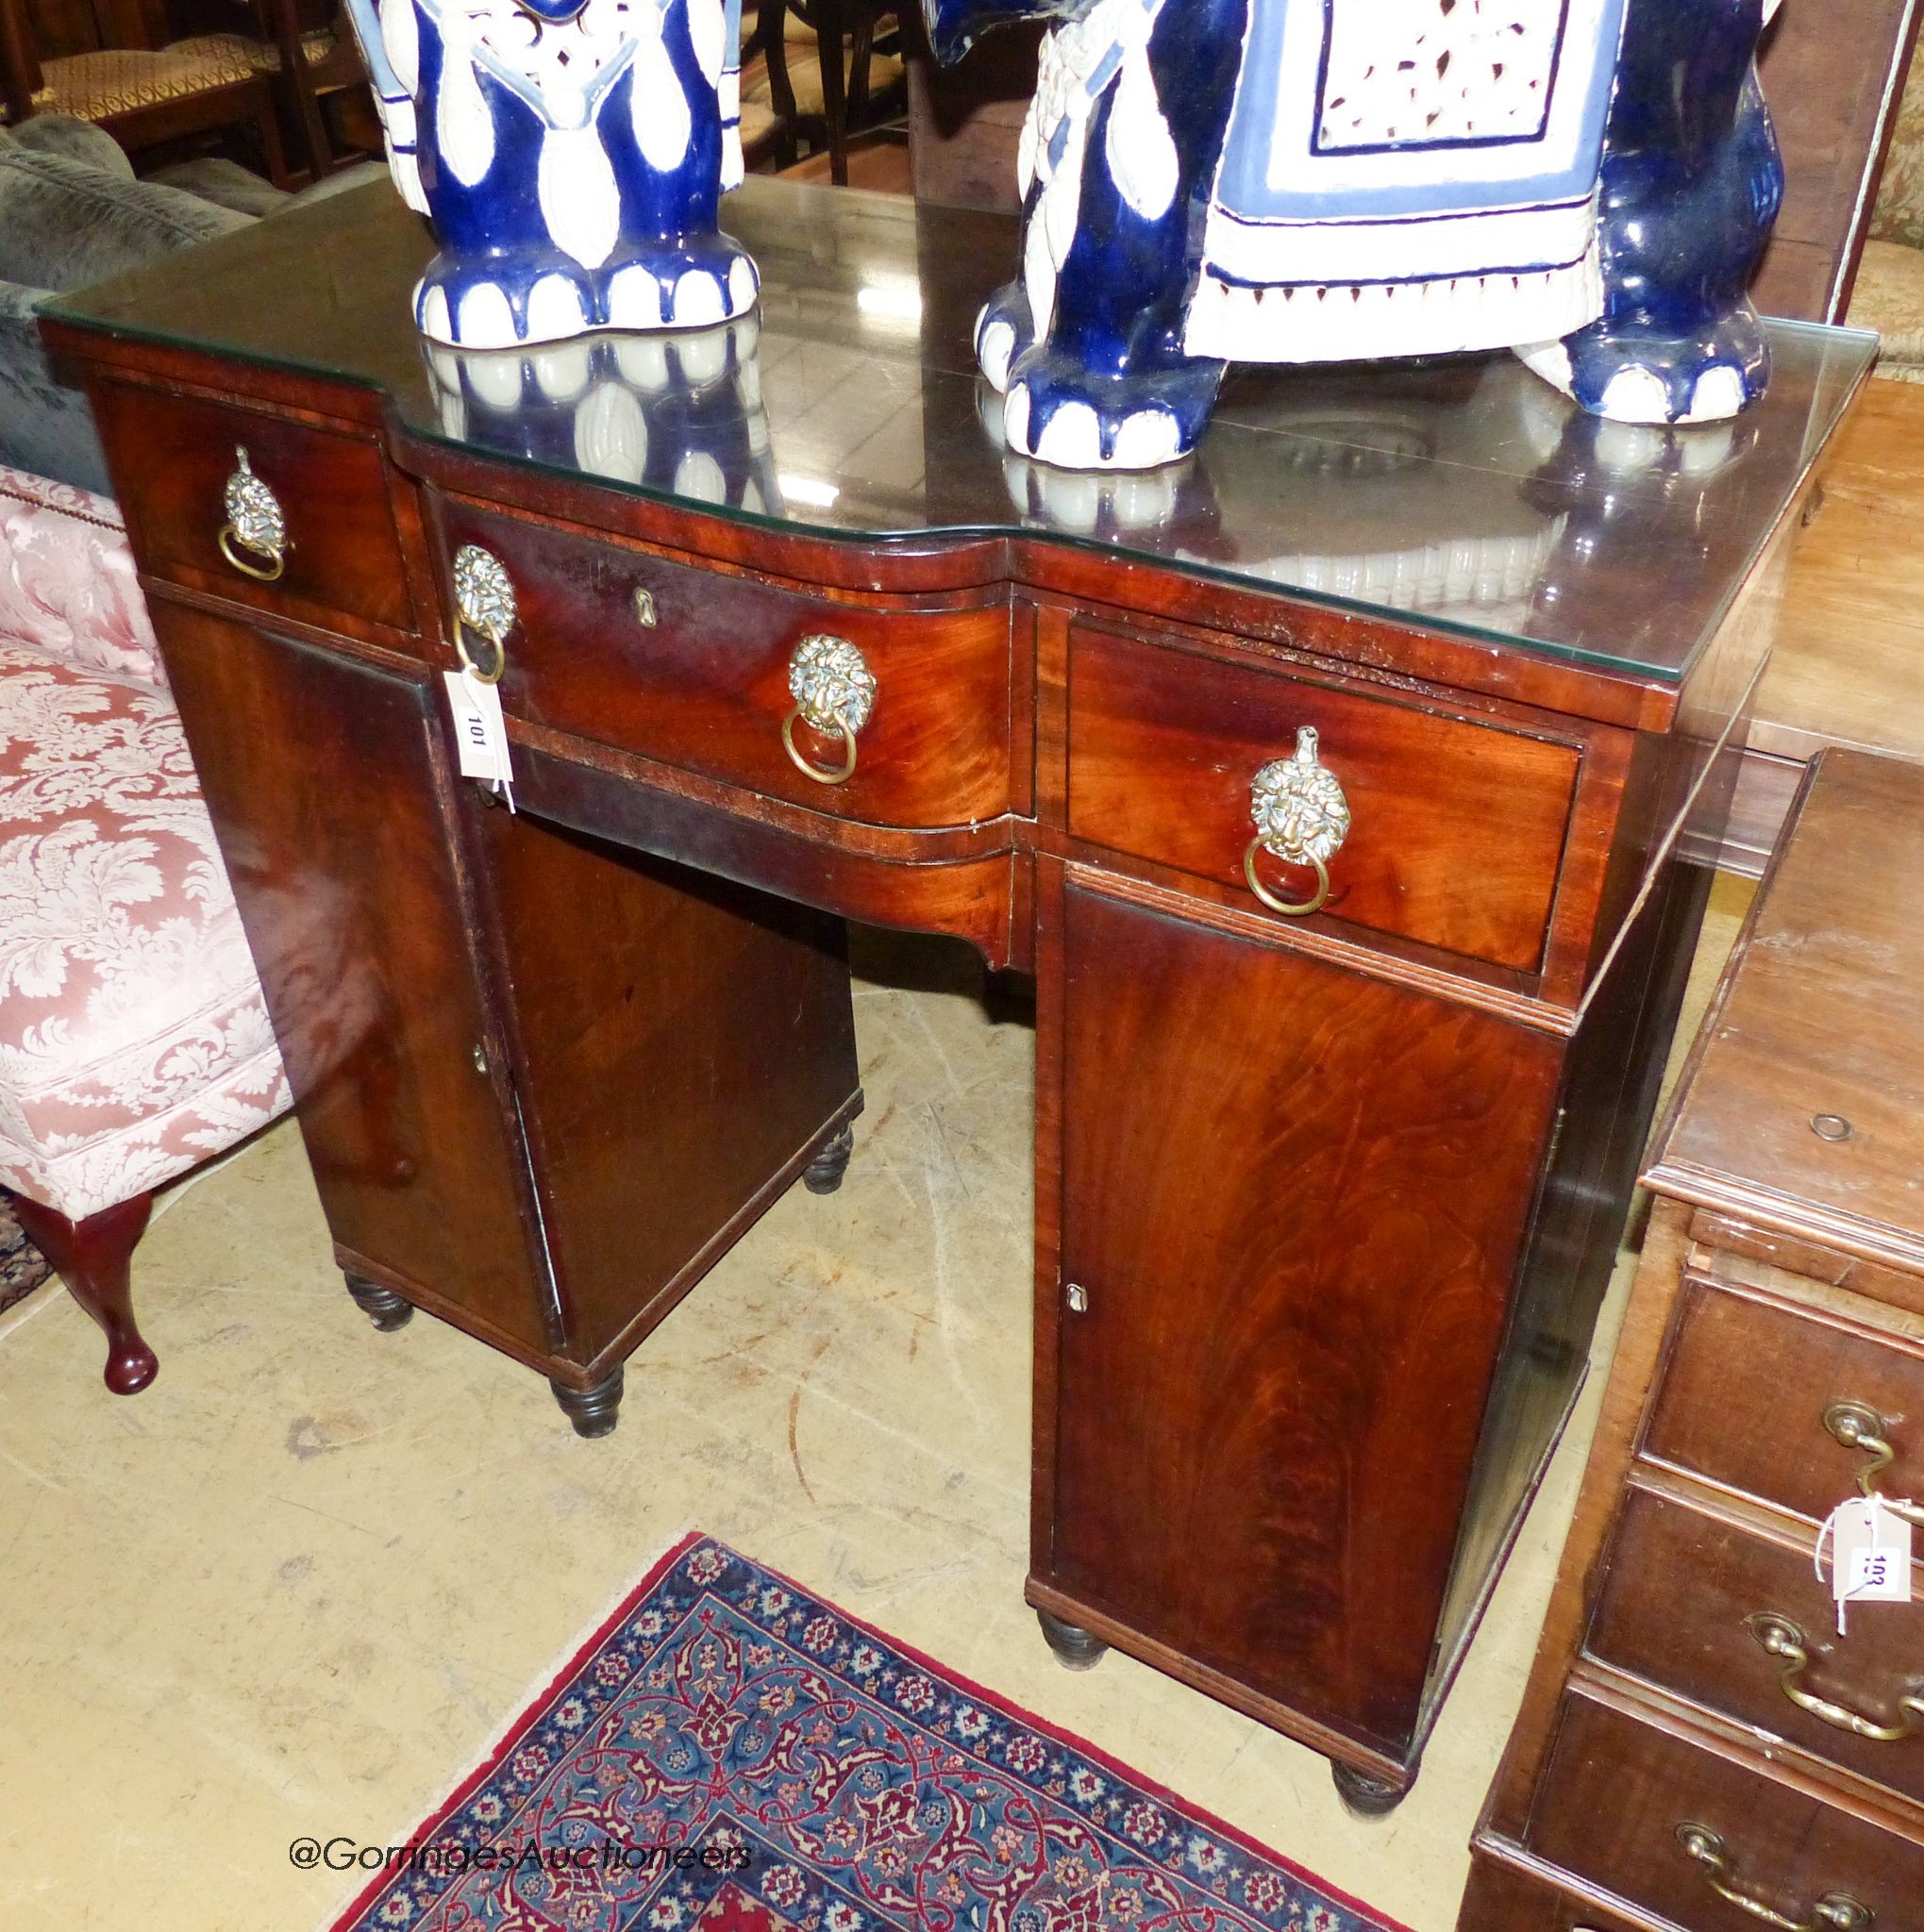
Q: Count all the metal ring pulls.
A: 4